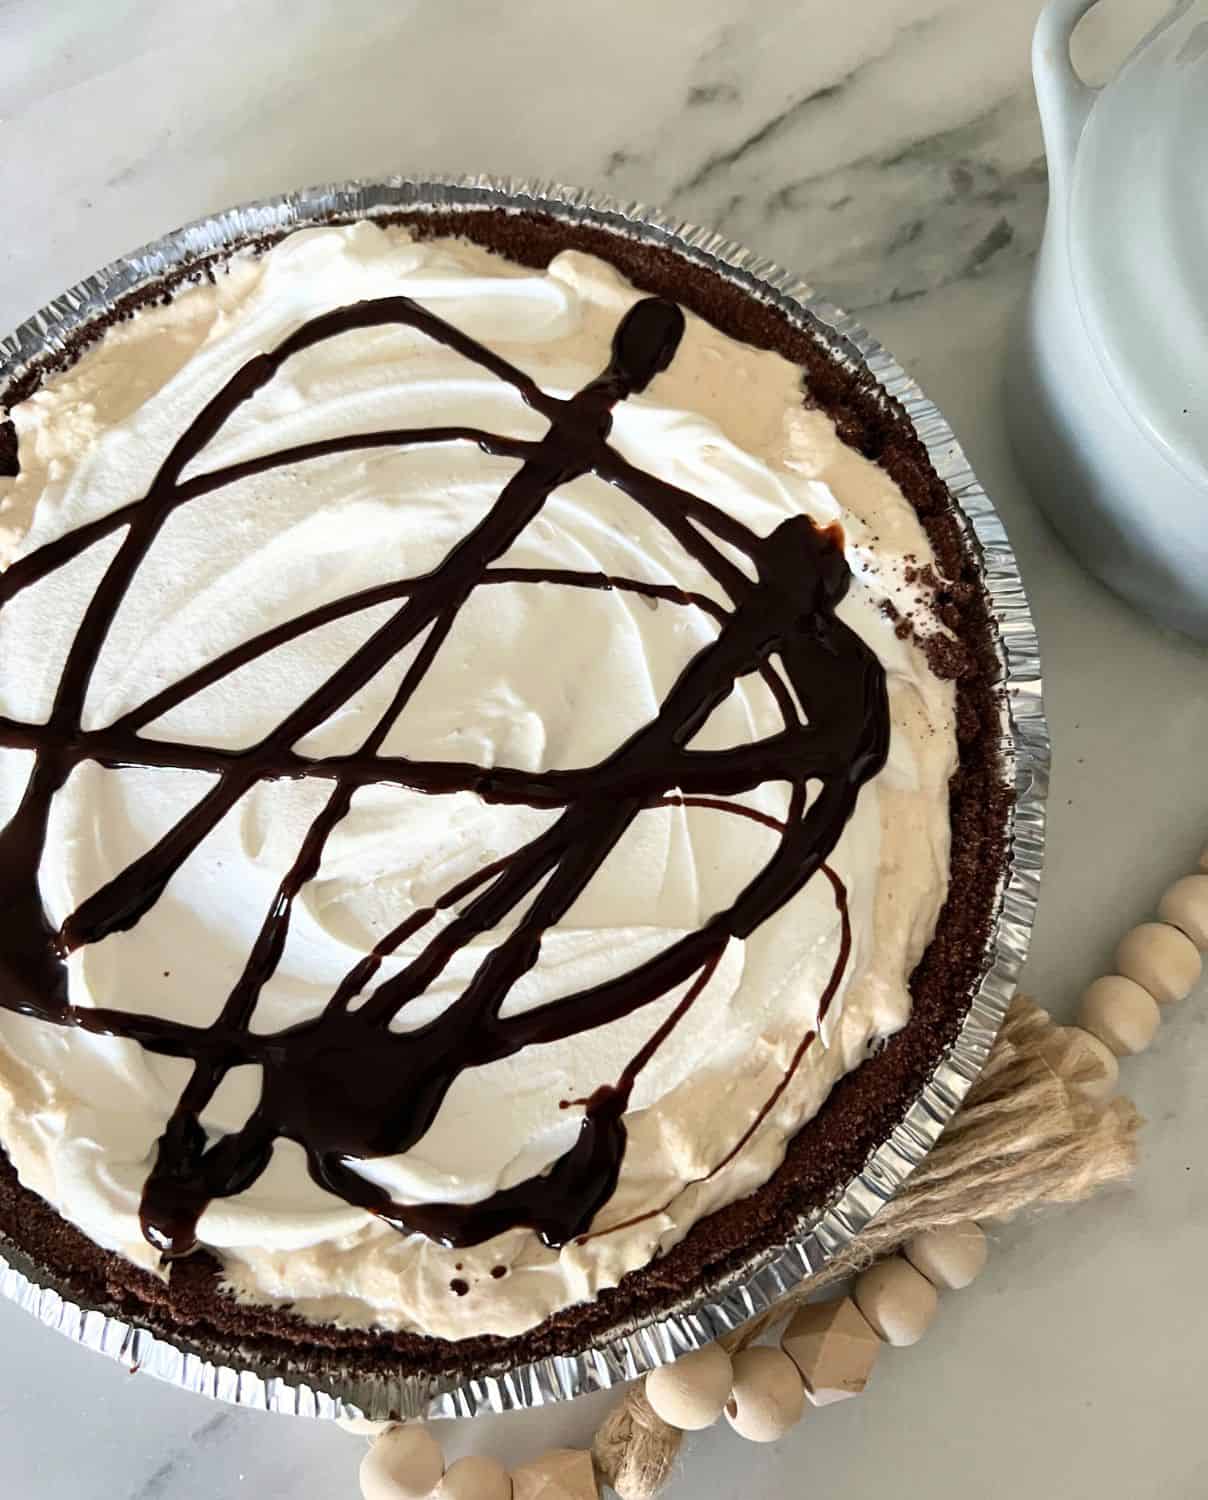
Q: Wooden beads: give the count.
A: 14